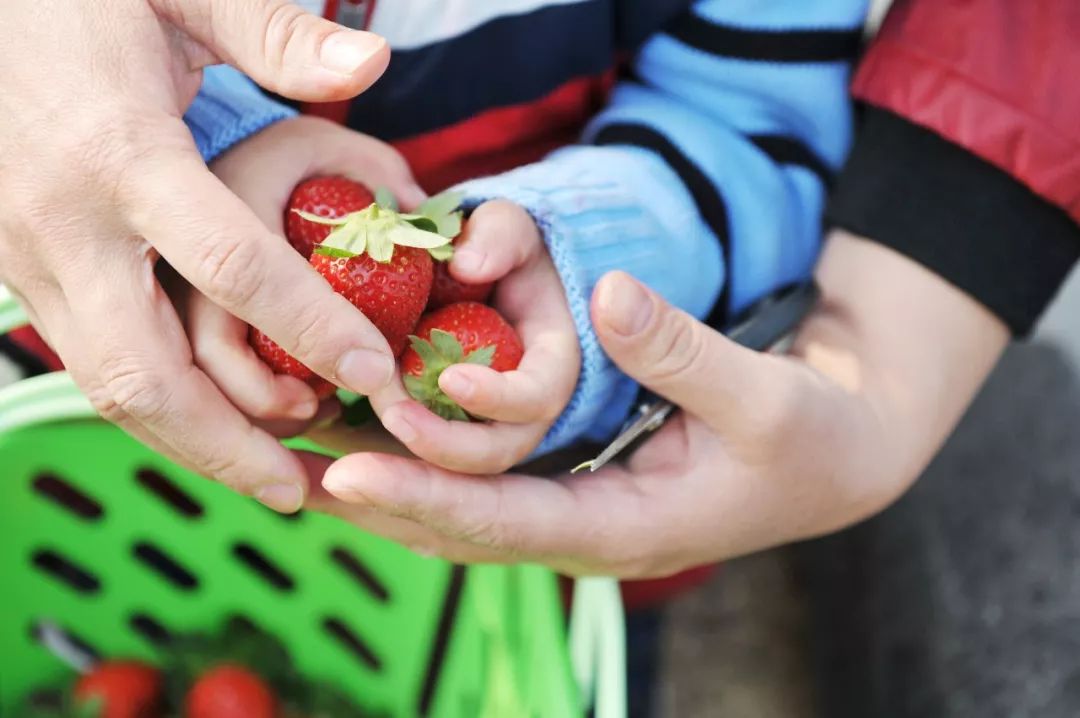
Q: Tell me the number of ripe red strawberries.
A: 7